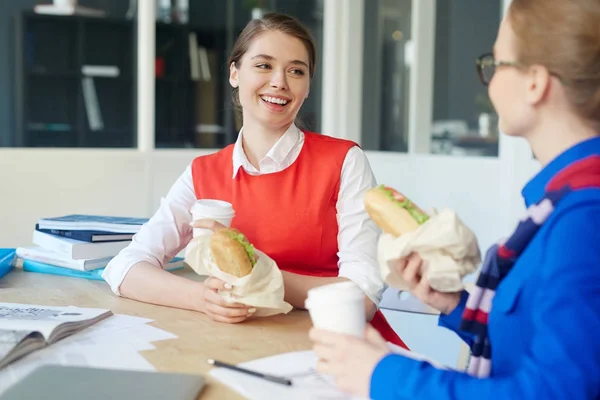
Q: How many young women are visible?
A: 2